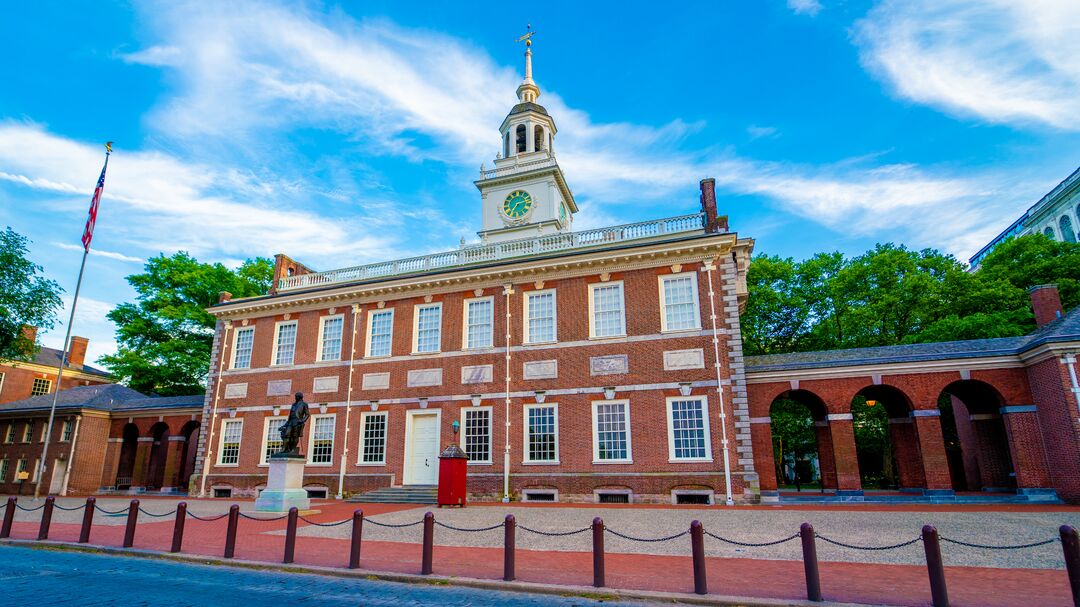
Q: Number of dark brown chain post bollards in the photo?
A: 15